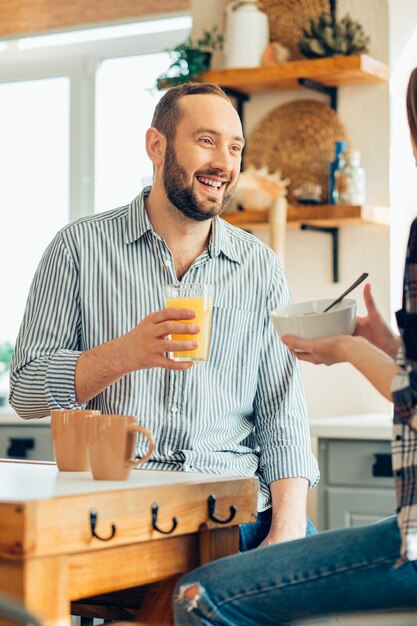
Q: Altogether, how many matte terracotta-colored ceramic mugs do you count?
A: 2